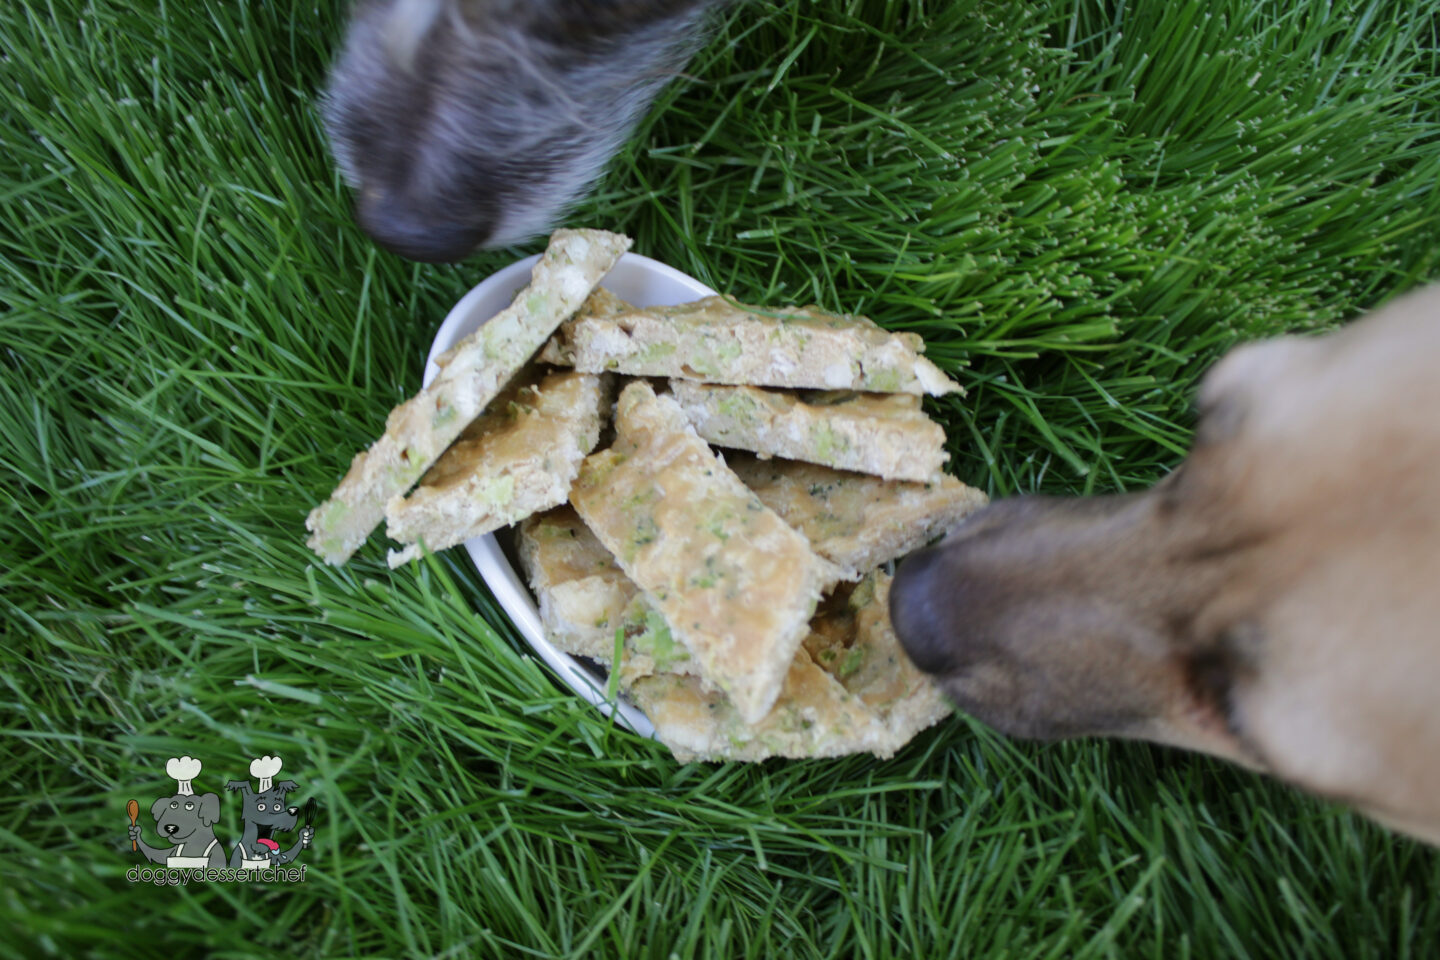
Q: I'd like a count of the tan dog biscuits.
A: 9